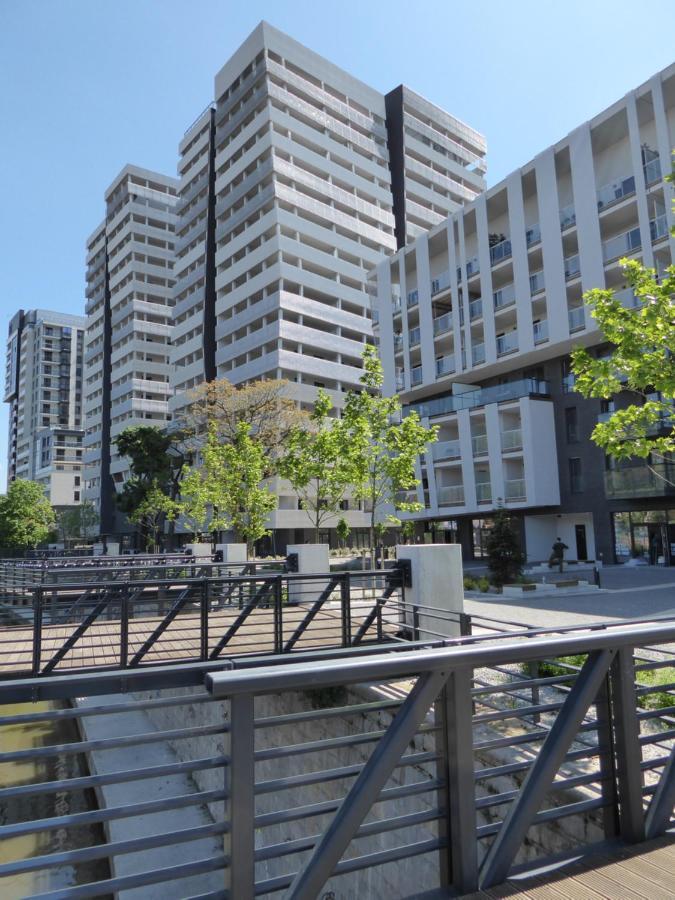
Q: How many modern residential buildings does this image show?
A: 4